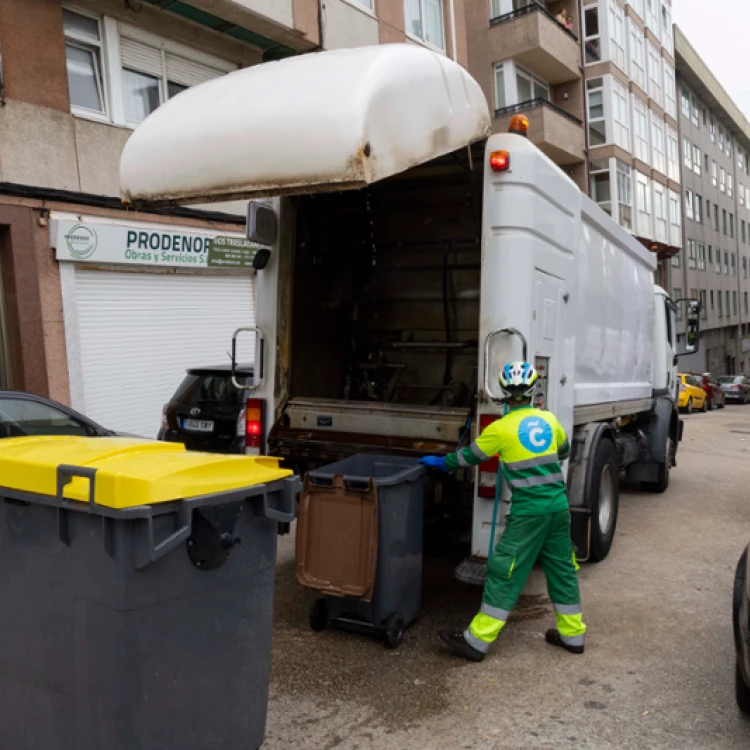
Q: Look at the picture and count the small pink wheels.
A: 0